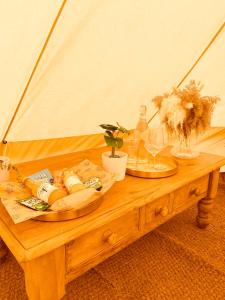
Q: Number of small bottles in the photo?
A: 2